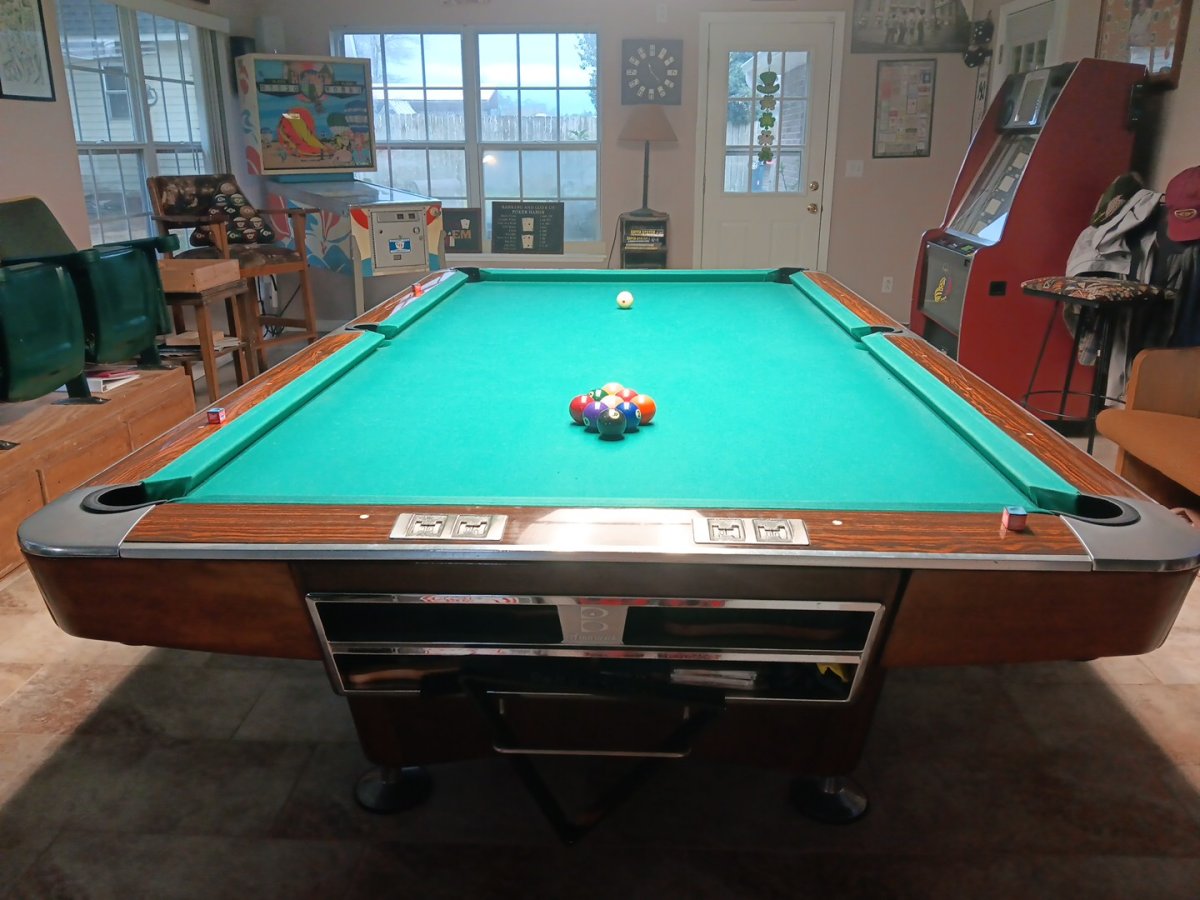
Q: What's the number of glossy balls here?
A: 10